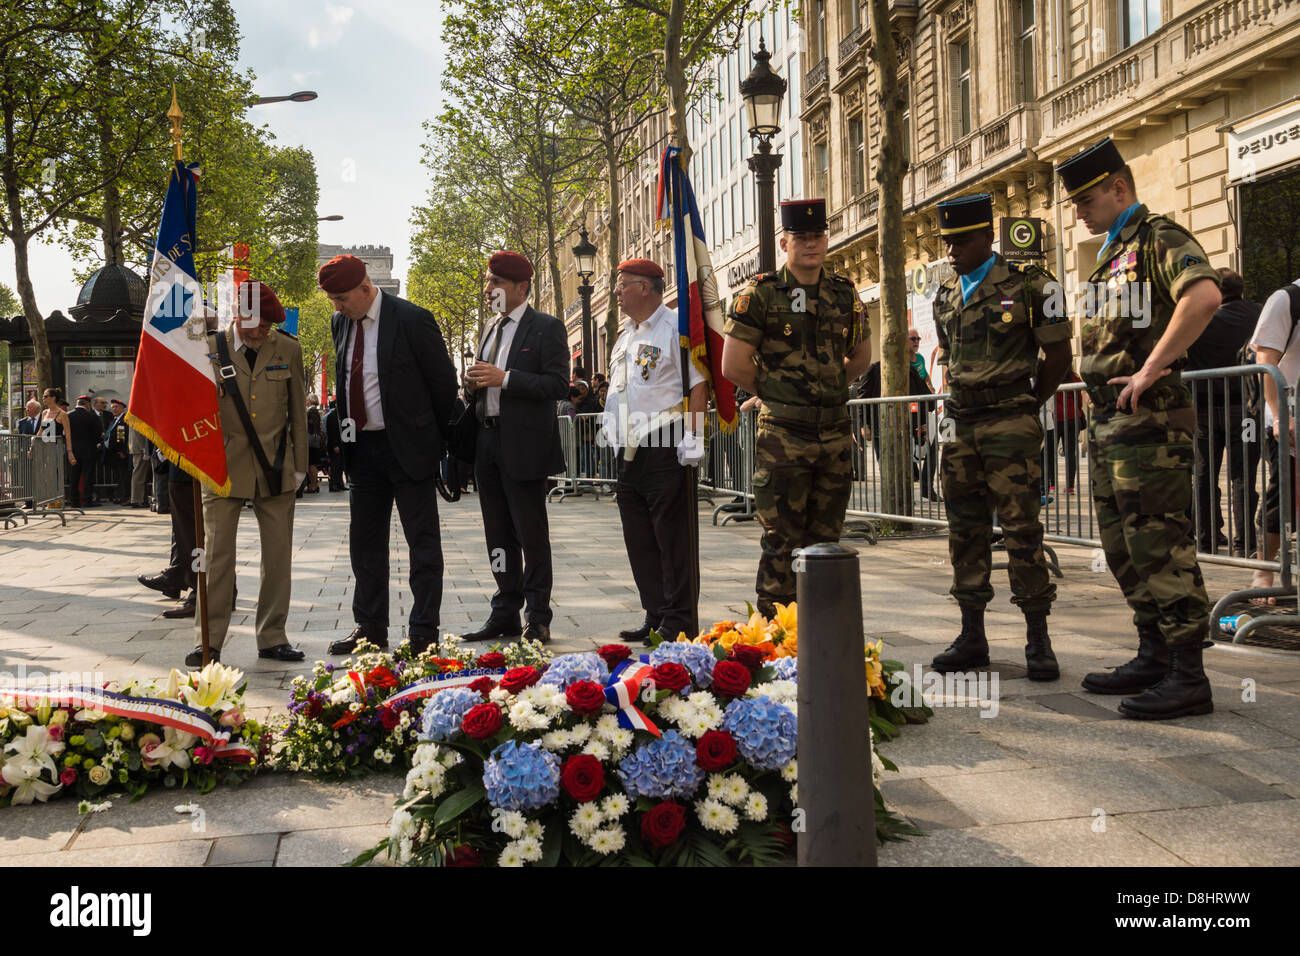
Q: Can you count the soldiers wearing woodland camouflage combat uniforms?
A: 3